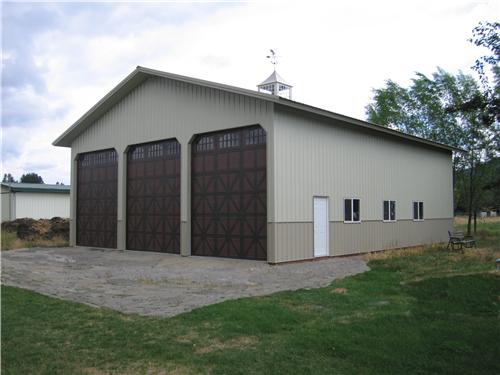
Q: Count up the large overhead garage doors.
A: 3